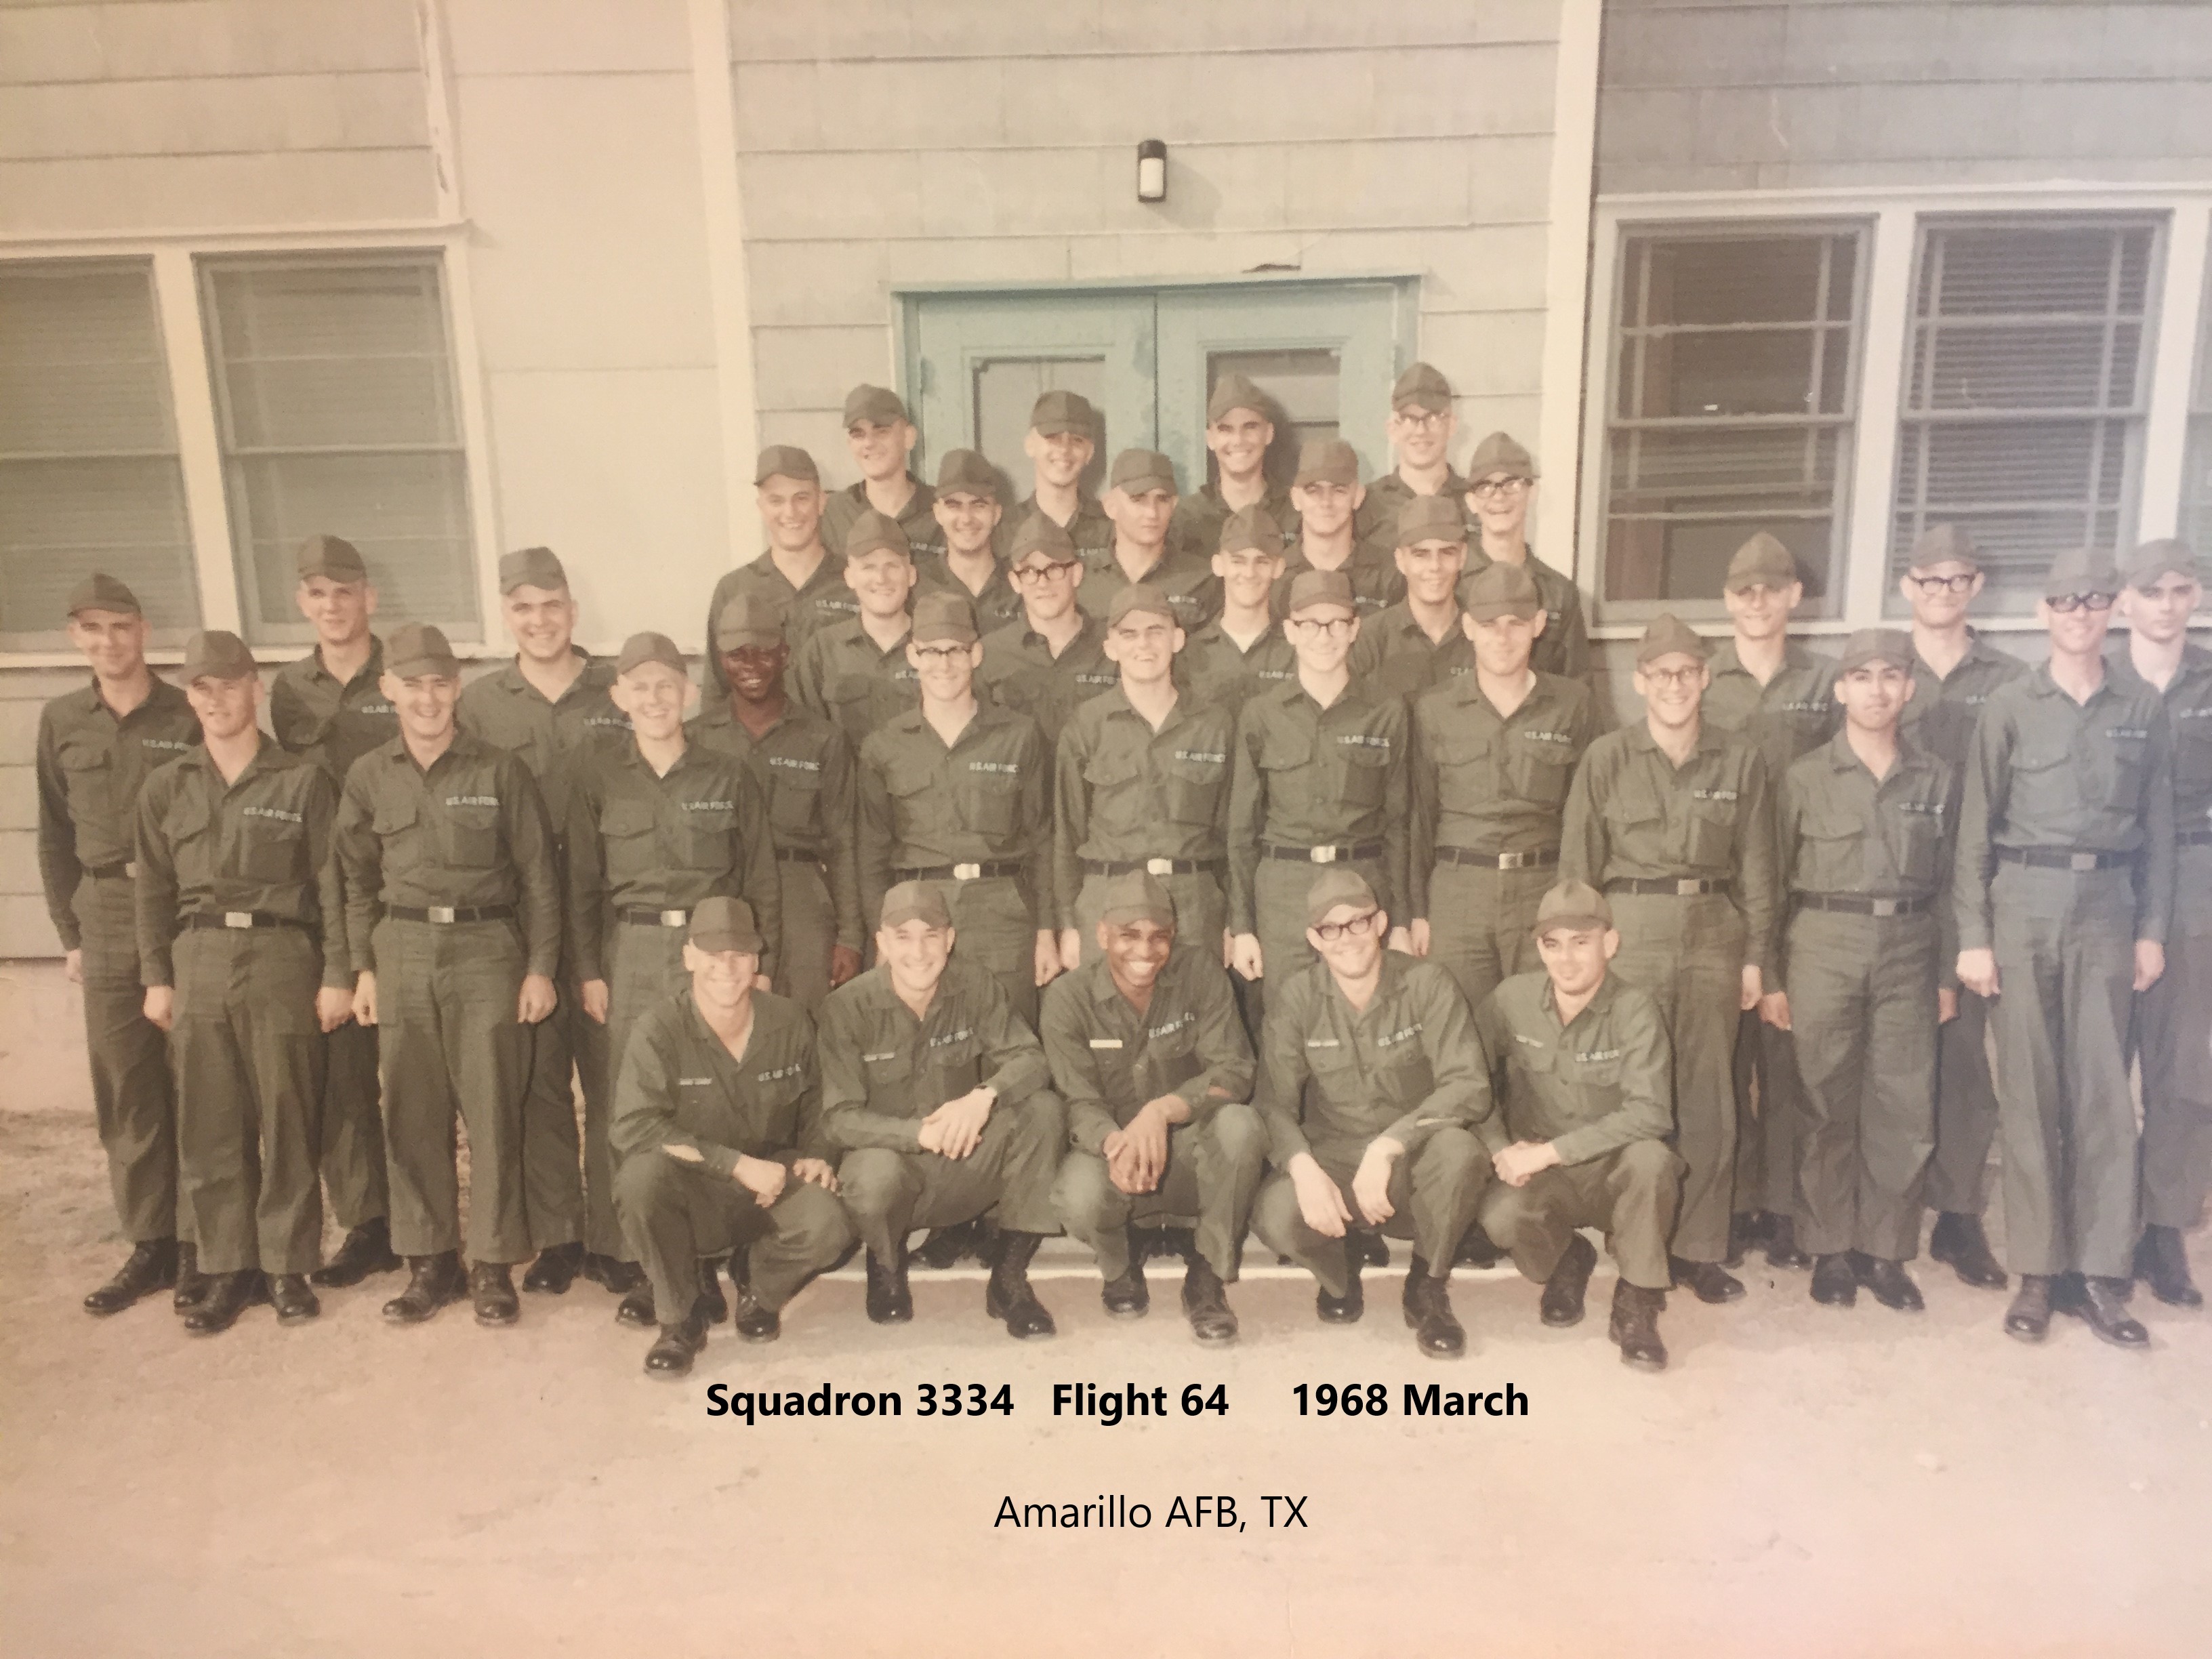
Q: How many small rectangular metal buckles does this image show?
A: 11